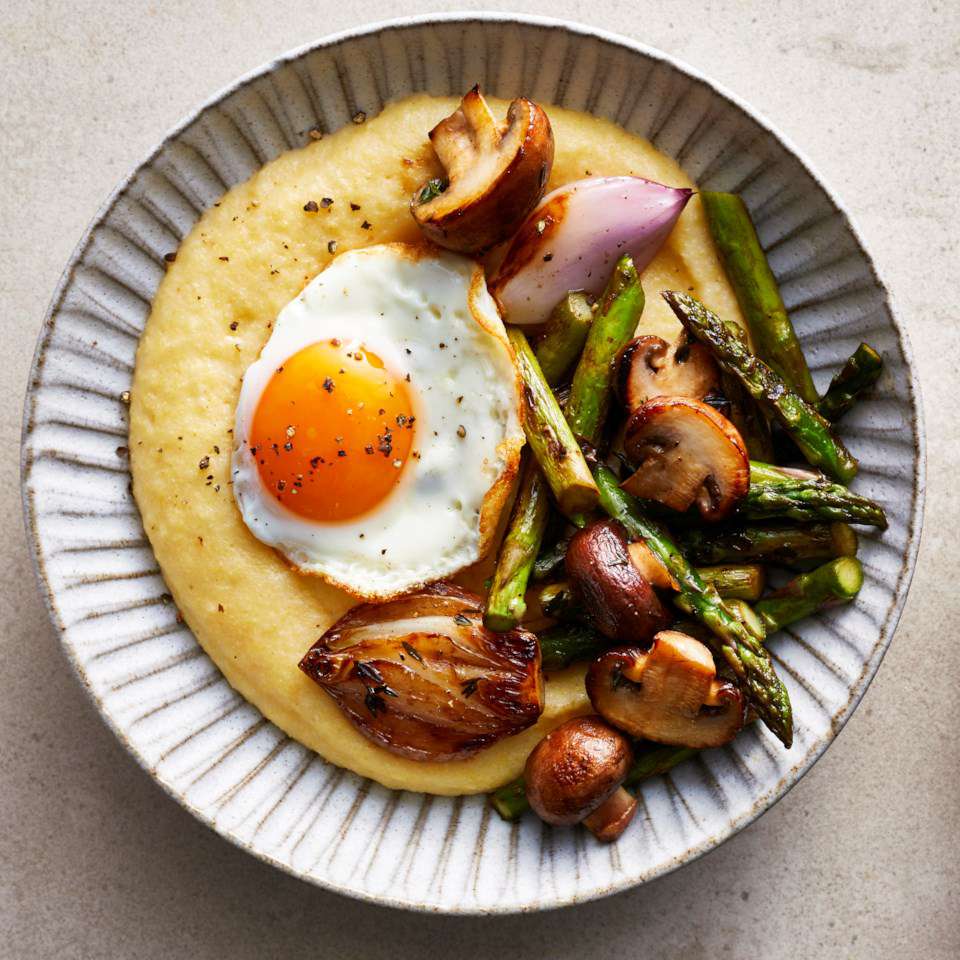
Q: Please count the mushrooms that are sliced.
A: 4